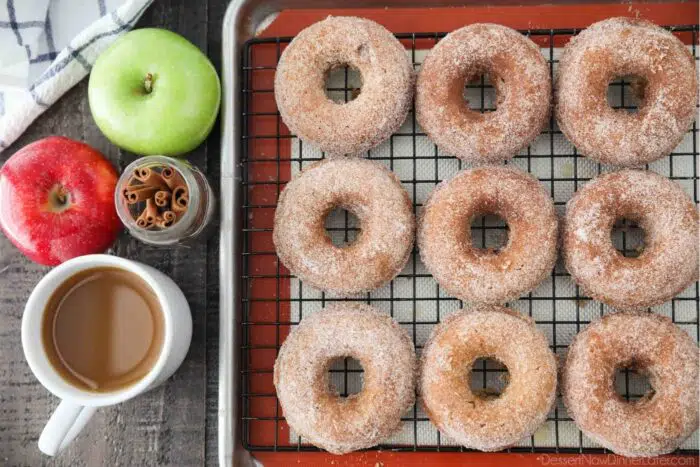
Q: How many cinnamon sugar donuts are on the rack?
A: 9